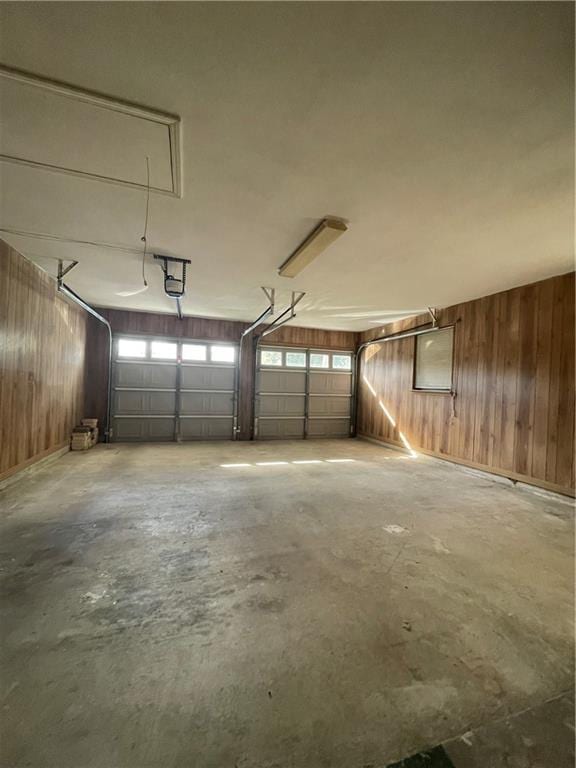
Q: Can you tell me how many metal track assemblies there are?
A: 4